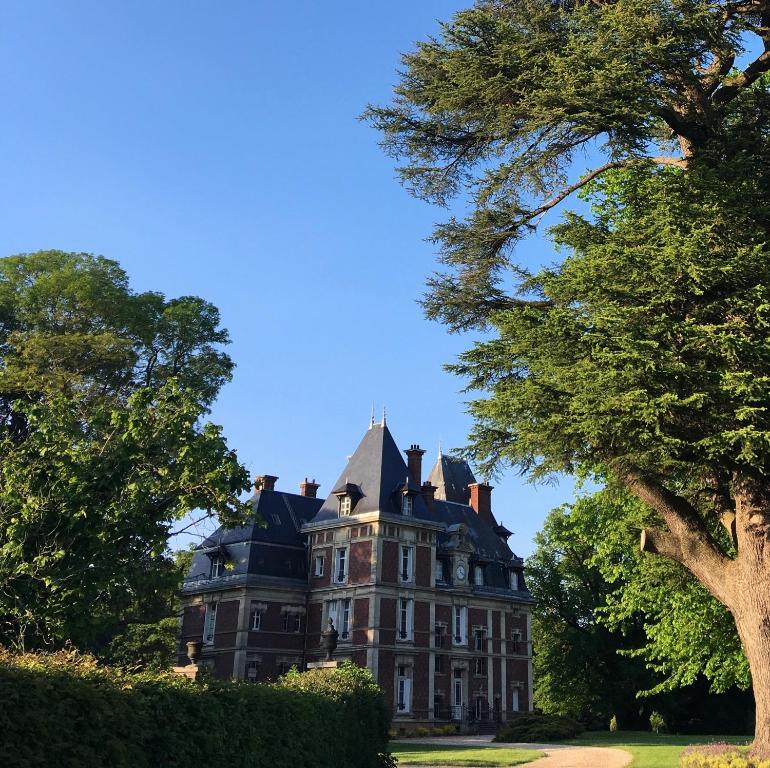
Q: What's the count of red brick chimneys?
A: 5